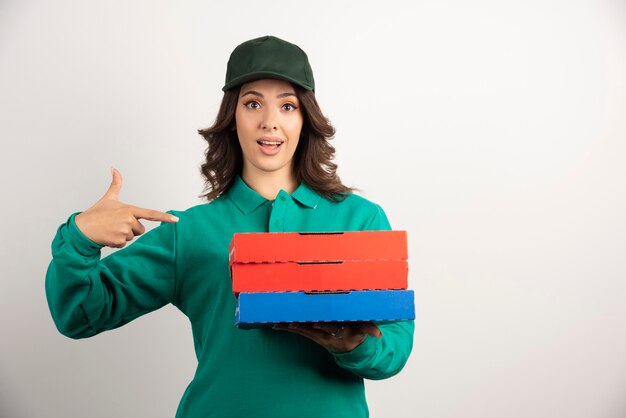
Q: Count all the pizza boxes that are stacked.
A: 3